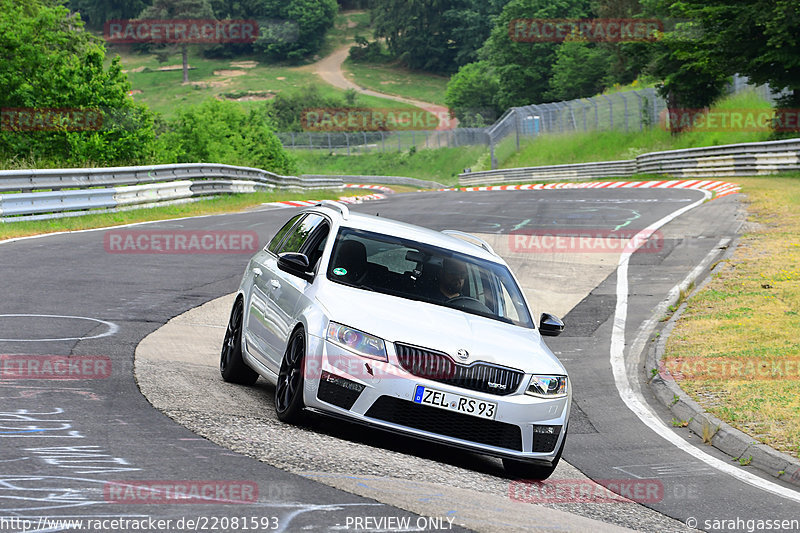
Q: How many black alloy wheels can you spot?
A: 2